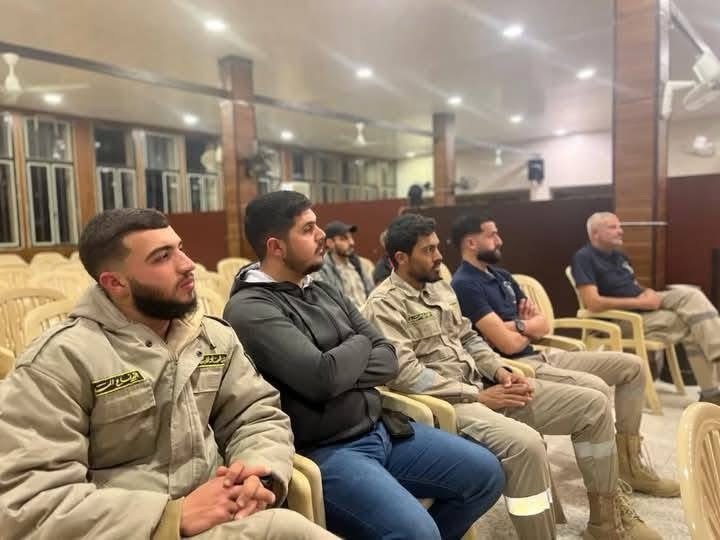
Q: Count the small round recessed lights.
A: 11